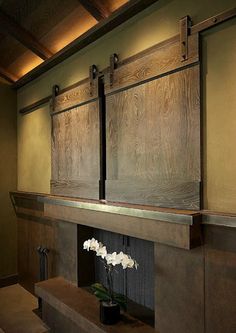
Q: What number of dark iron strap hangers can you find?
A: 4